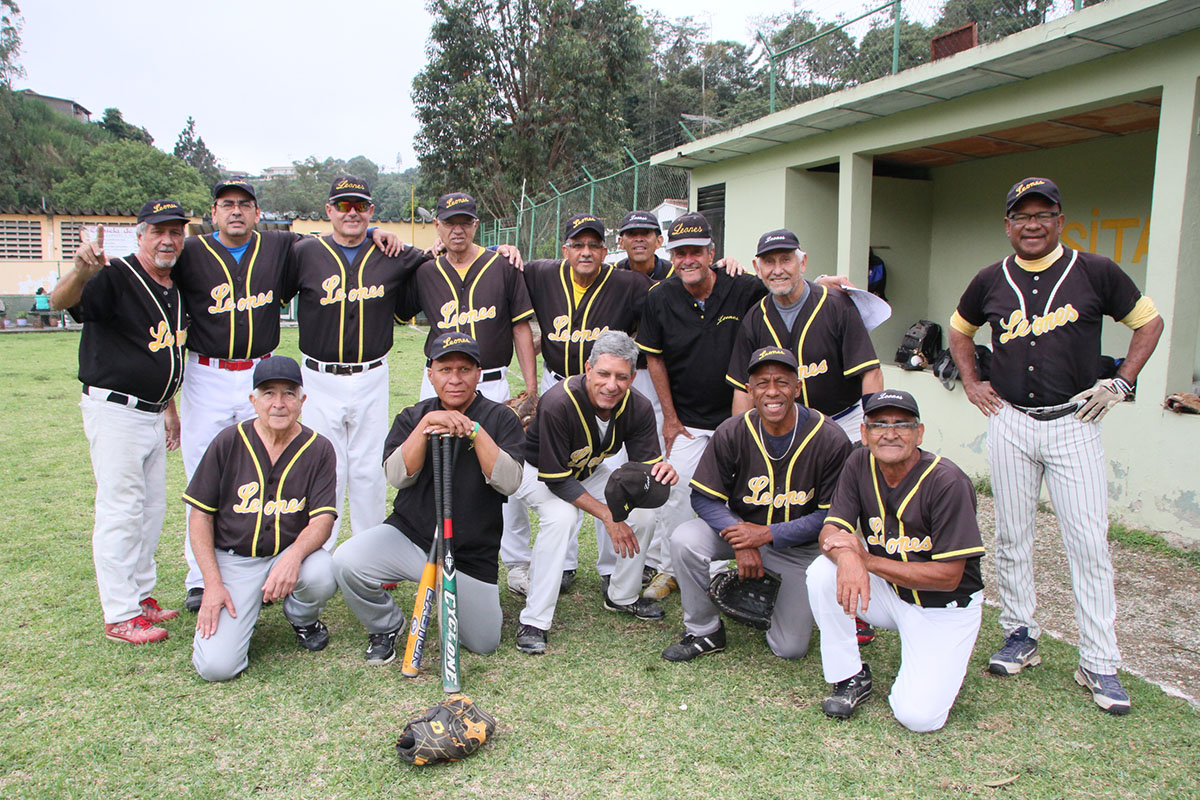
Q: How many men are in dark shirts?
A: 14